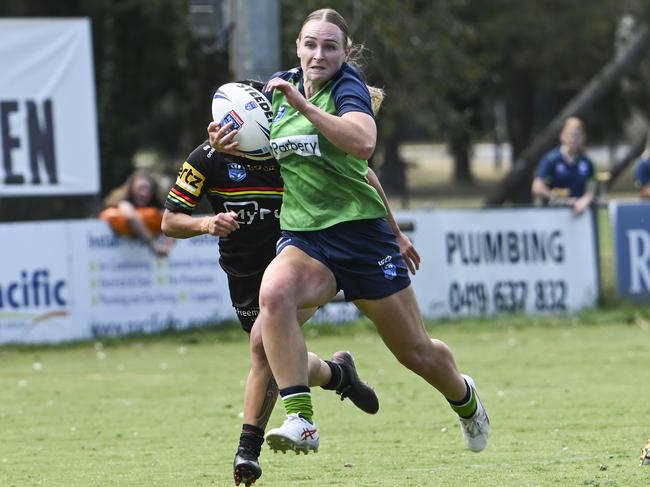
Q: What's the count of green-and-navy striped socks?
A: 2